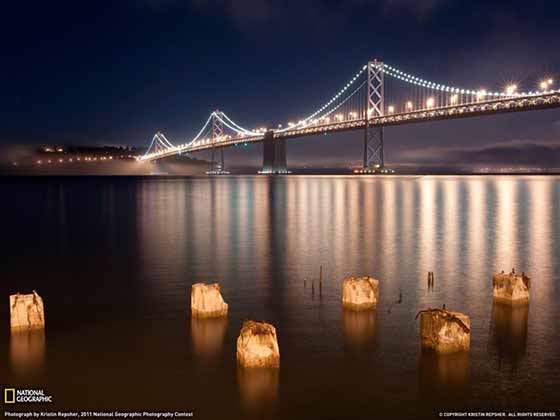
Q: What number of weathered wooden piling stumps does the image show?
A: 6